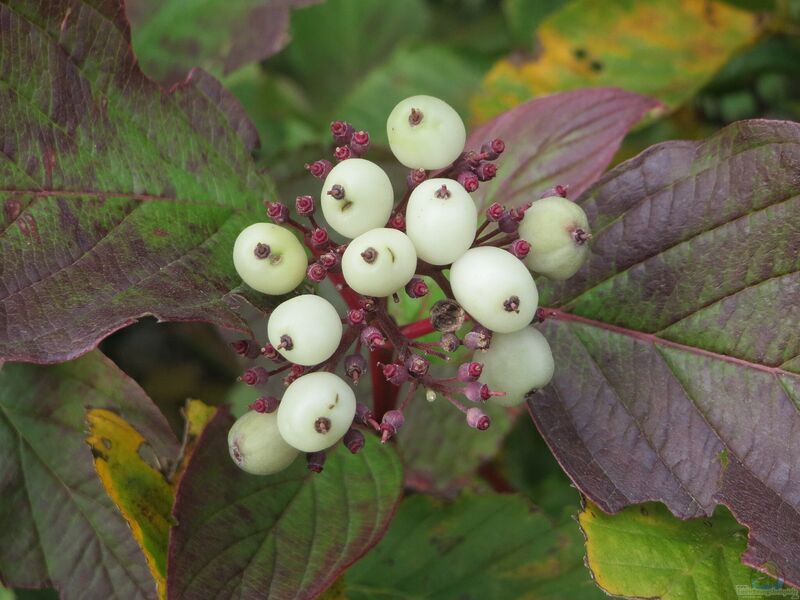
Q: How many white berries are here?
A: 11